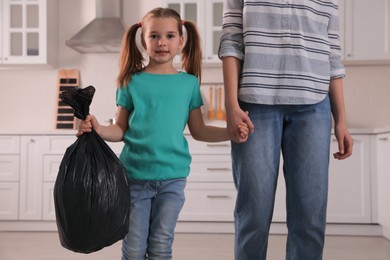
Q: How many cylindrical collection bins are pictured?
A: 0